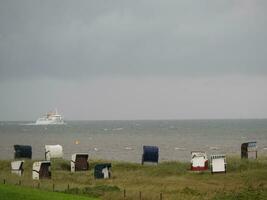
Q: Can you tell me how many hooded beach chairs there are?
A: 10